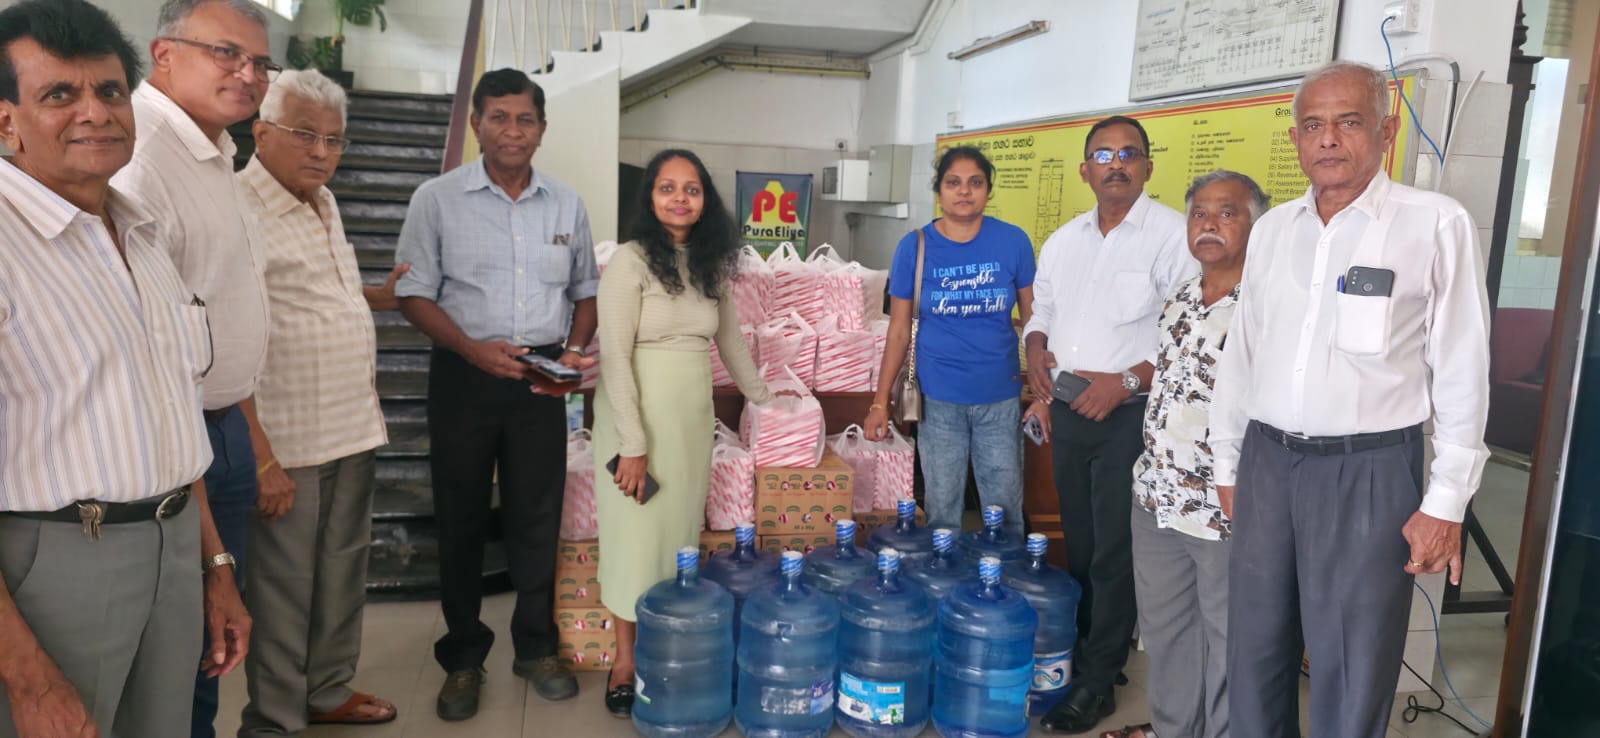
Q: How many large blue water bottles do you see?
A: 10